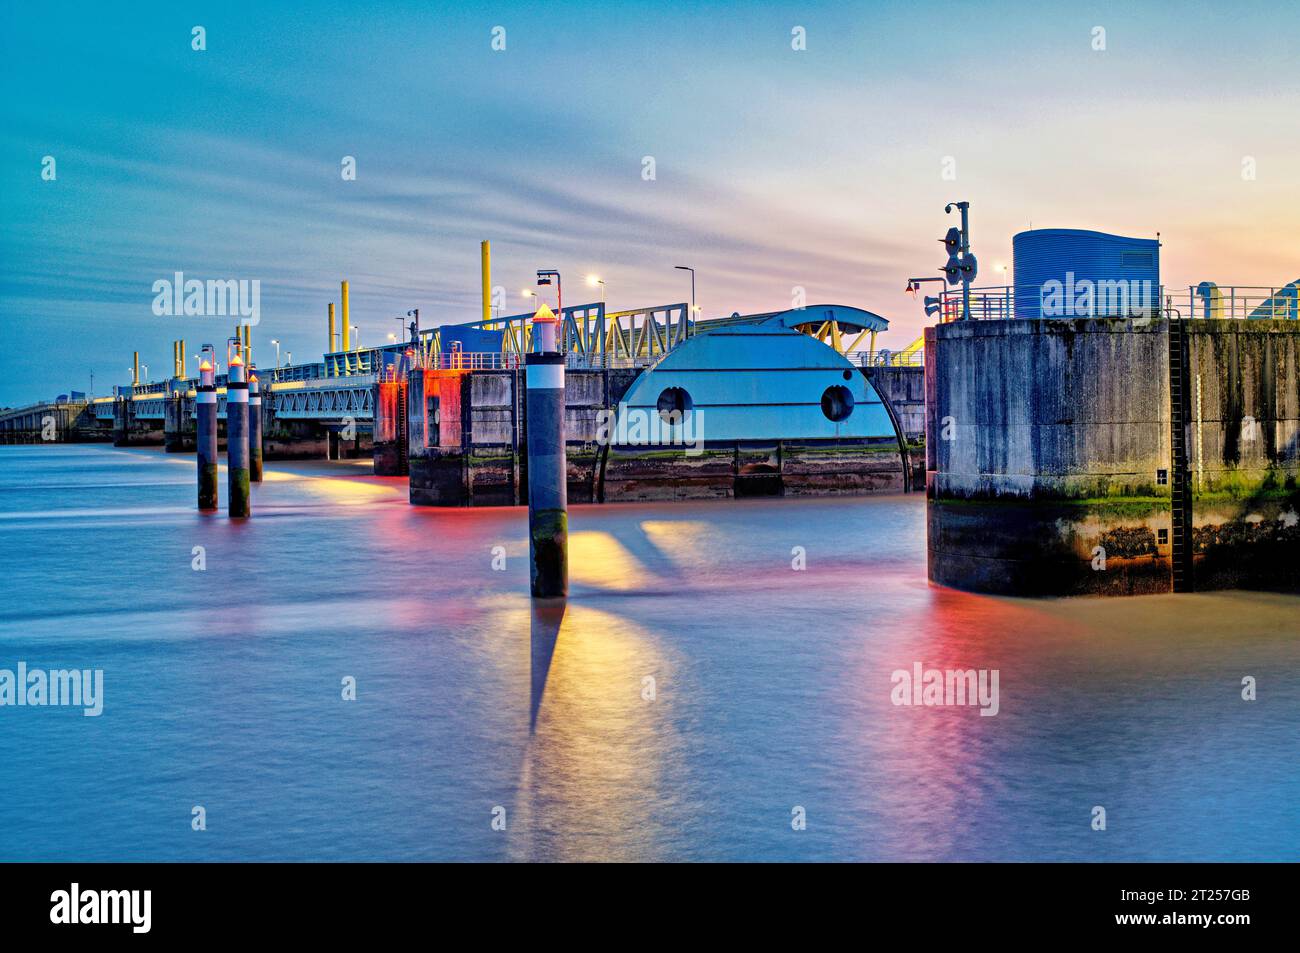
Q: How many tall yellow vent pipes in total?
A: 8